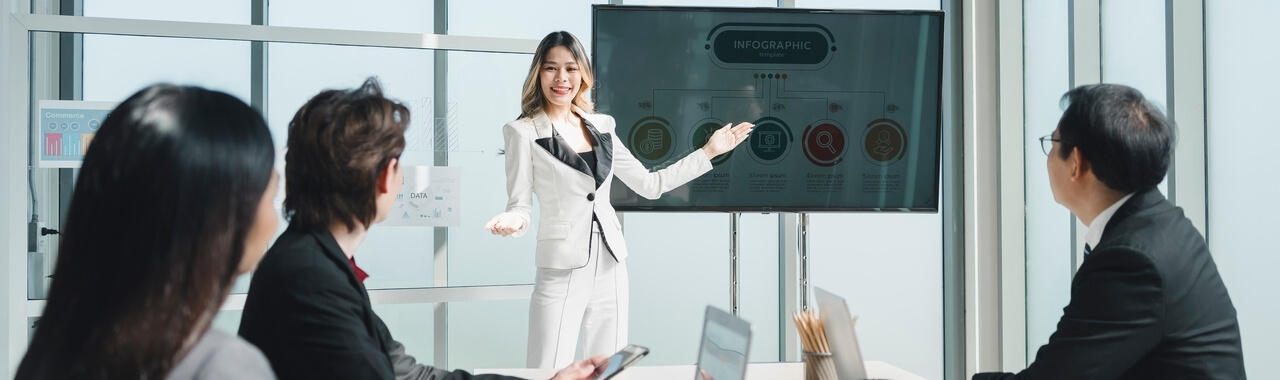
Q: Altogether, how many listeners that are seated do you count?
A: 3